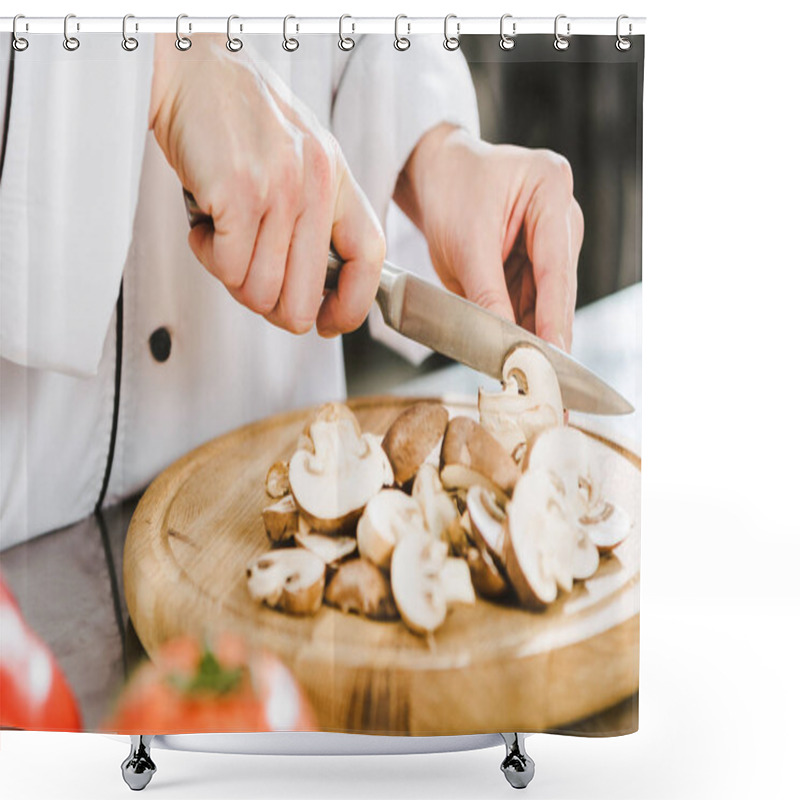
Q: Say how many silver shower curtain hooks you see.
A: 12